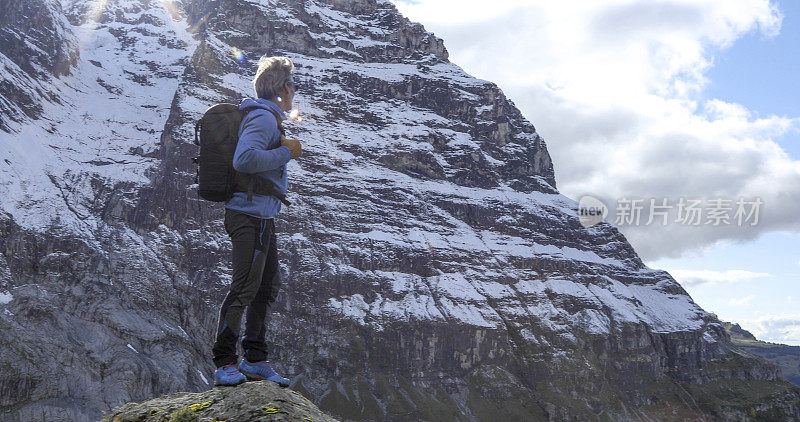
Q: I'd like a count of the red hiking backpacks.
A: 0